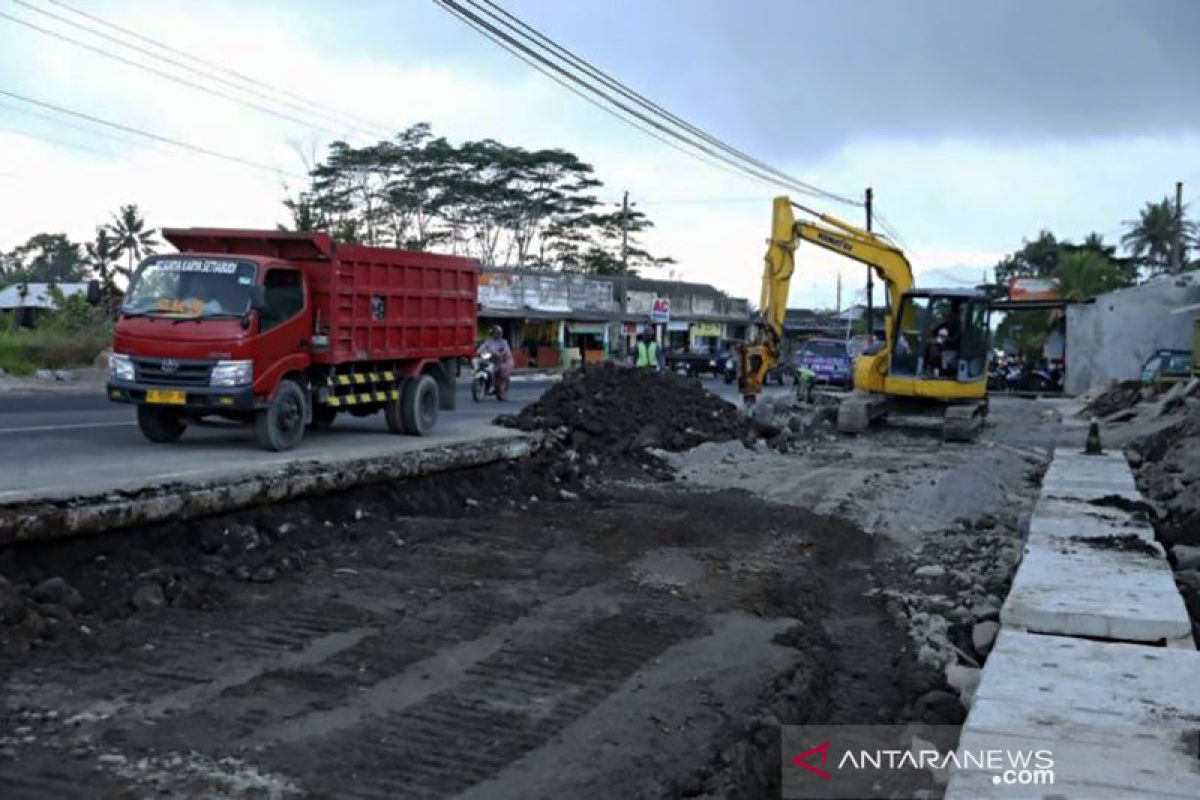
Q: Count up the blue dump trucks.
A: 0